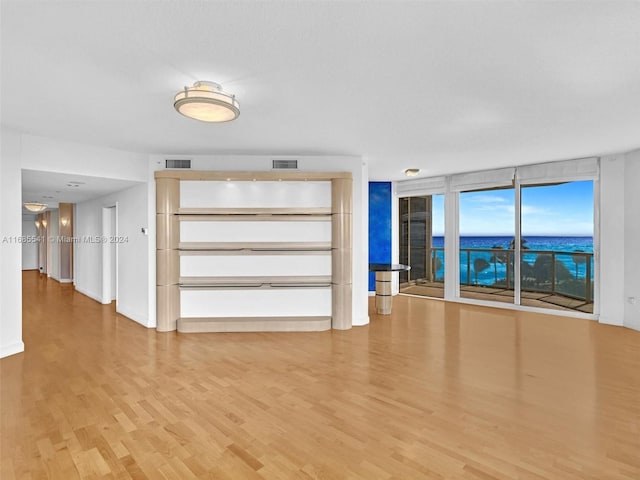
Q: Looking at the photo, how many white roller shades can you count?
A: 3